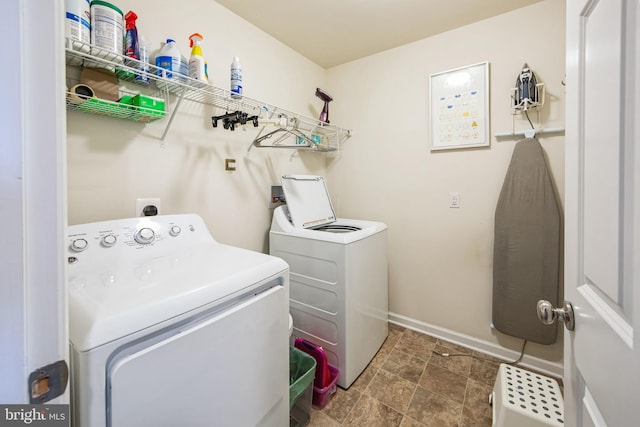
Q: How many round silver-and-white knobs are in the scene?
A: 4